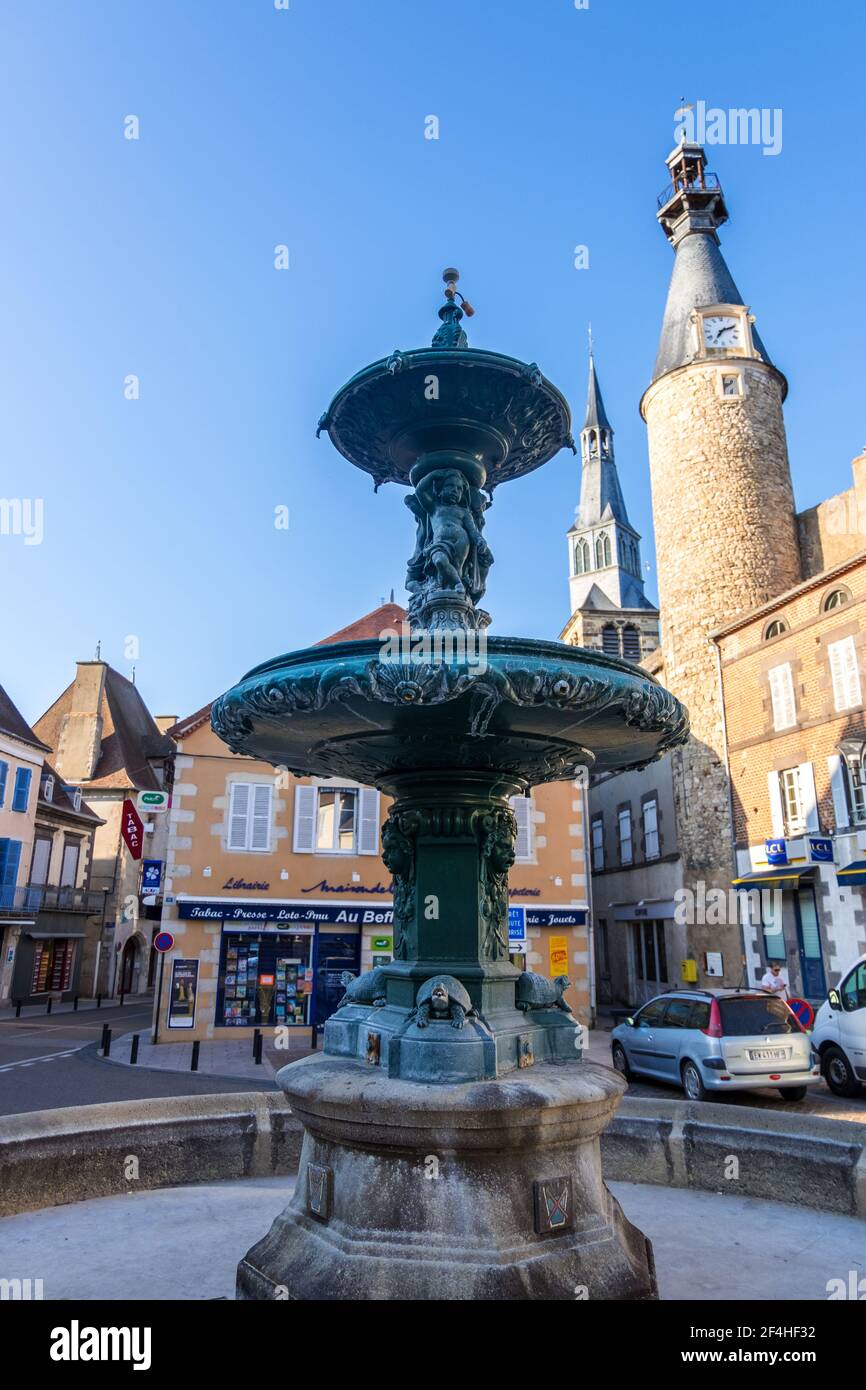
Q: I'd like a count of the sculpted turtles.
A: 3